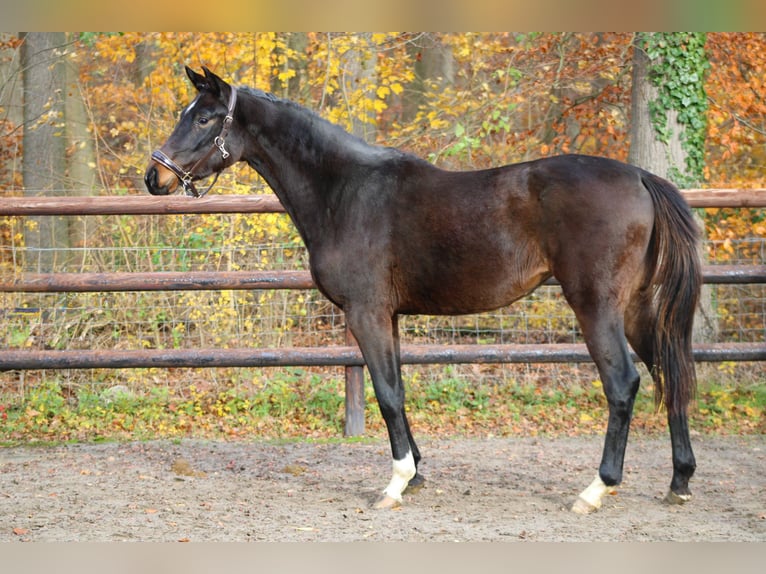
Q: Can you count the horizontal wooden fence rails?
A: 3